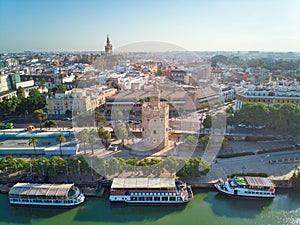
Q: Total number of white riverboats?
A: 3